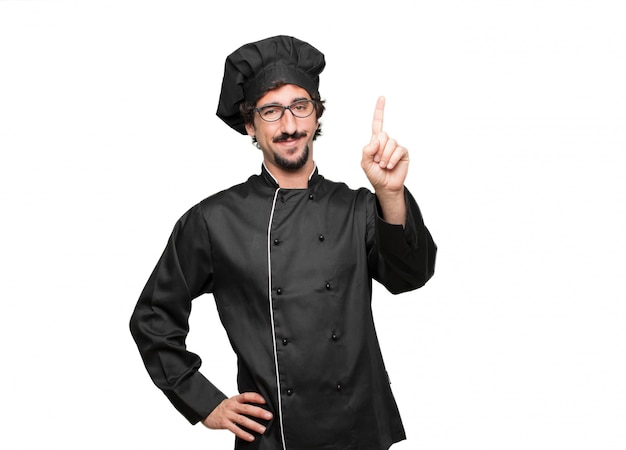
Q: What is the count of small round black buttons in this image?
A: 9